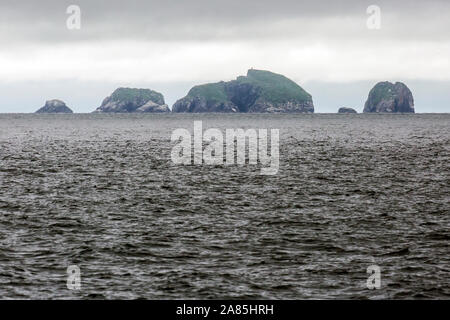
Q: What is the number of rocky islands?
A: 5